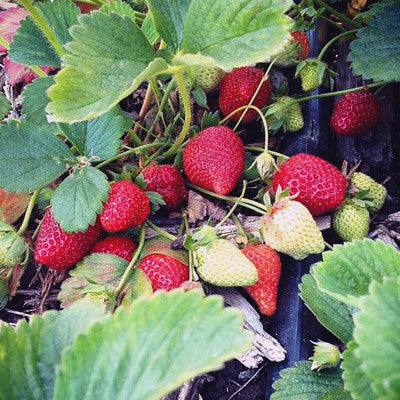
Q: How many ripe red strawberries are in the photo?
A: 11